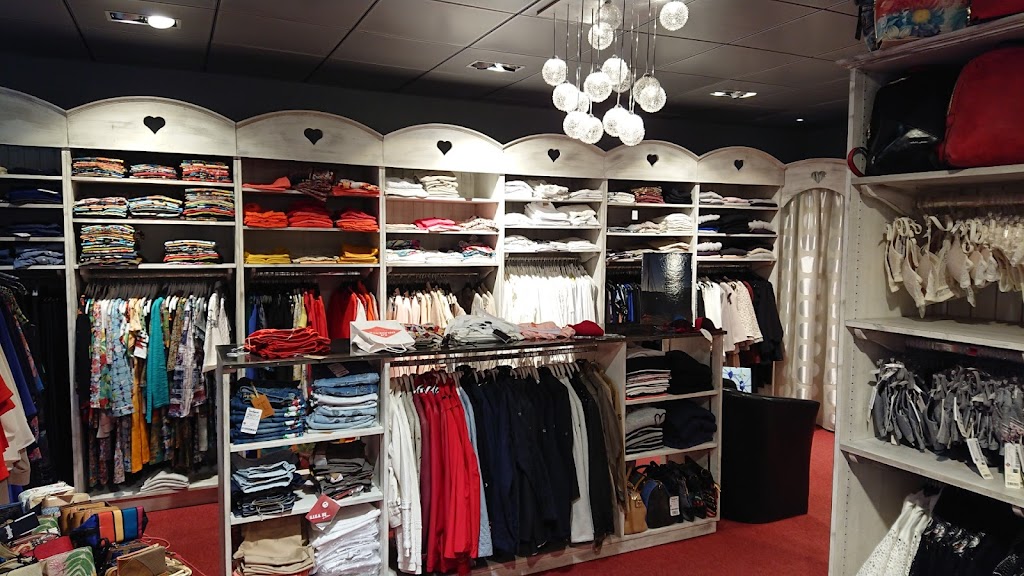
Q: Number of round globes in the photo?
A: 15